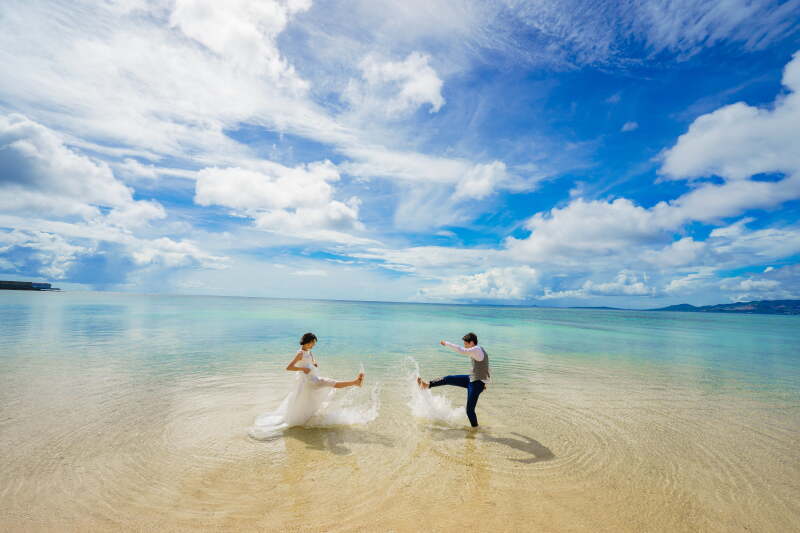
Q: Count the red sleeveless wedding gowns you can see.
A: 0